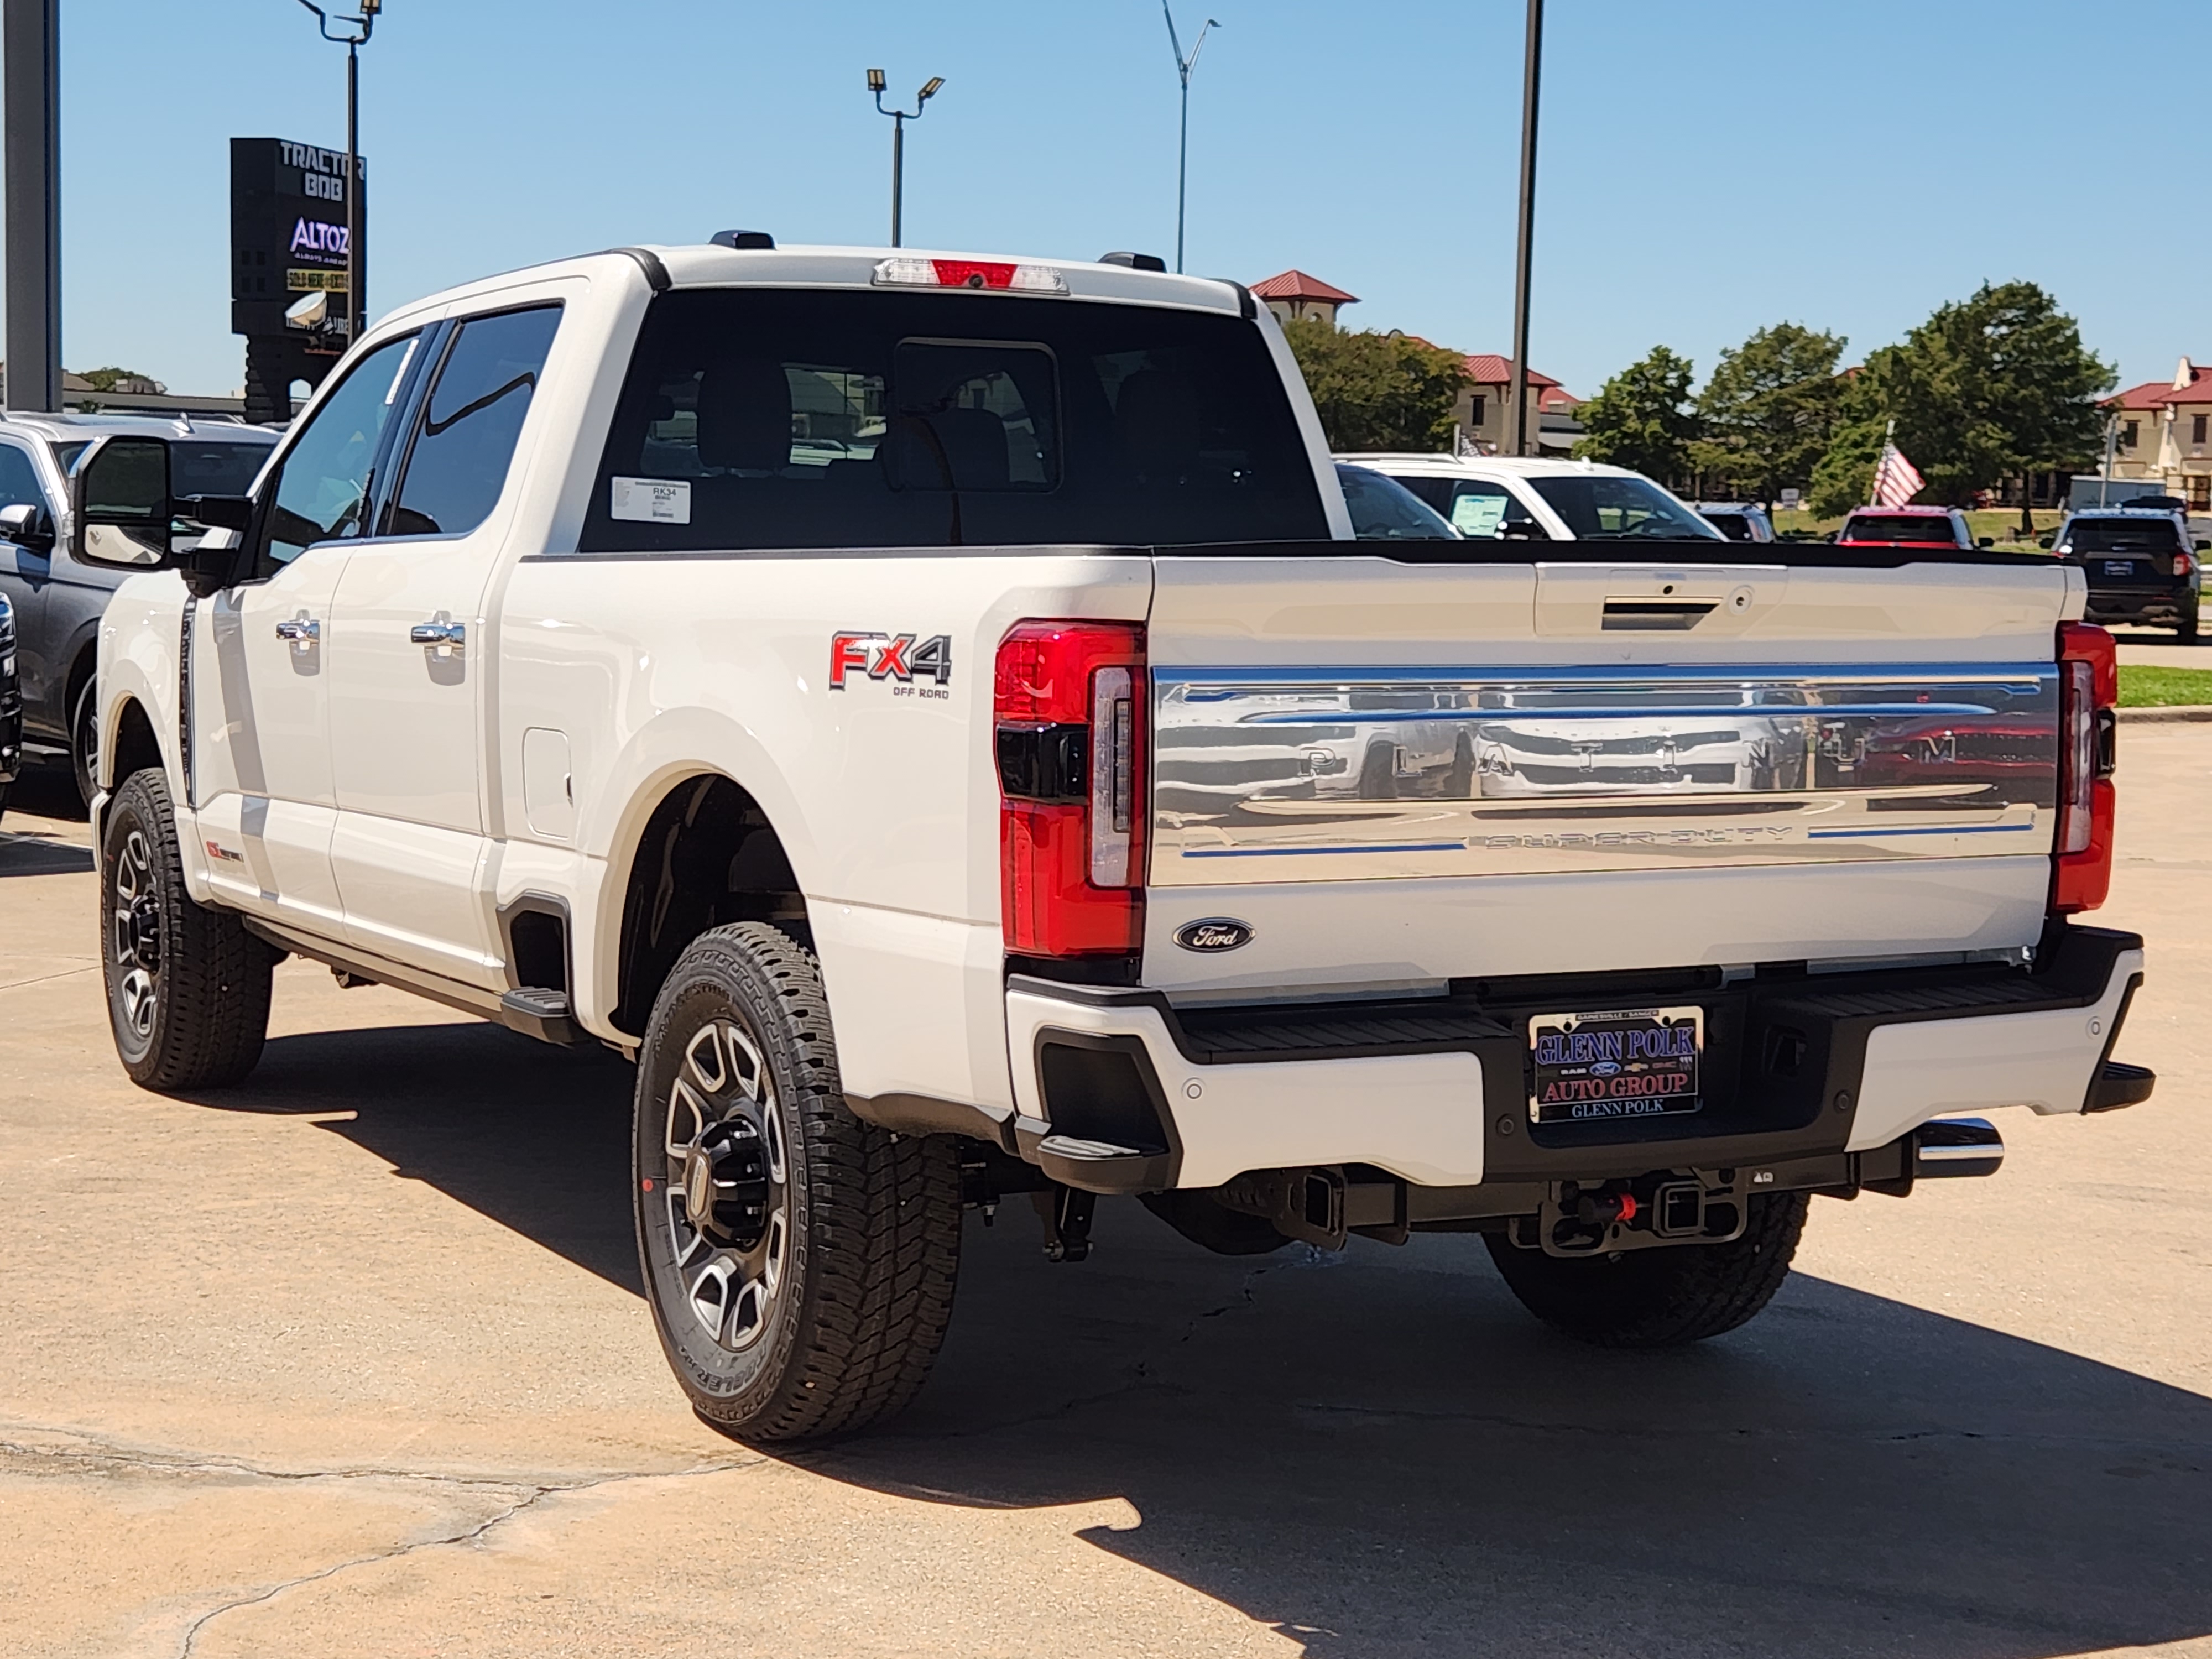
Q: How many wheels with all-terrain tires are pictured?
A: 3